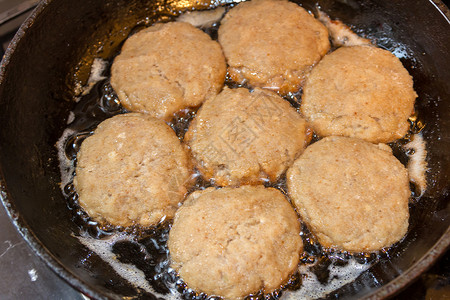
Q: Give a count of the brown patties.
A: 7